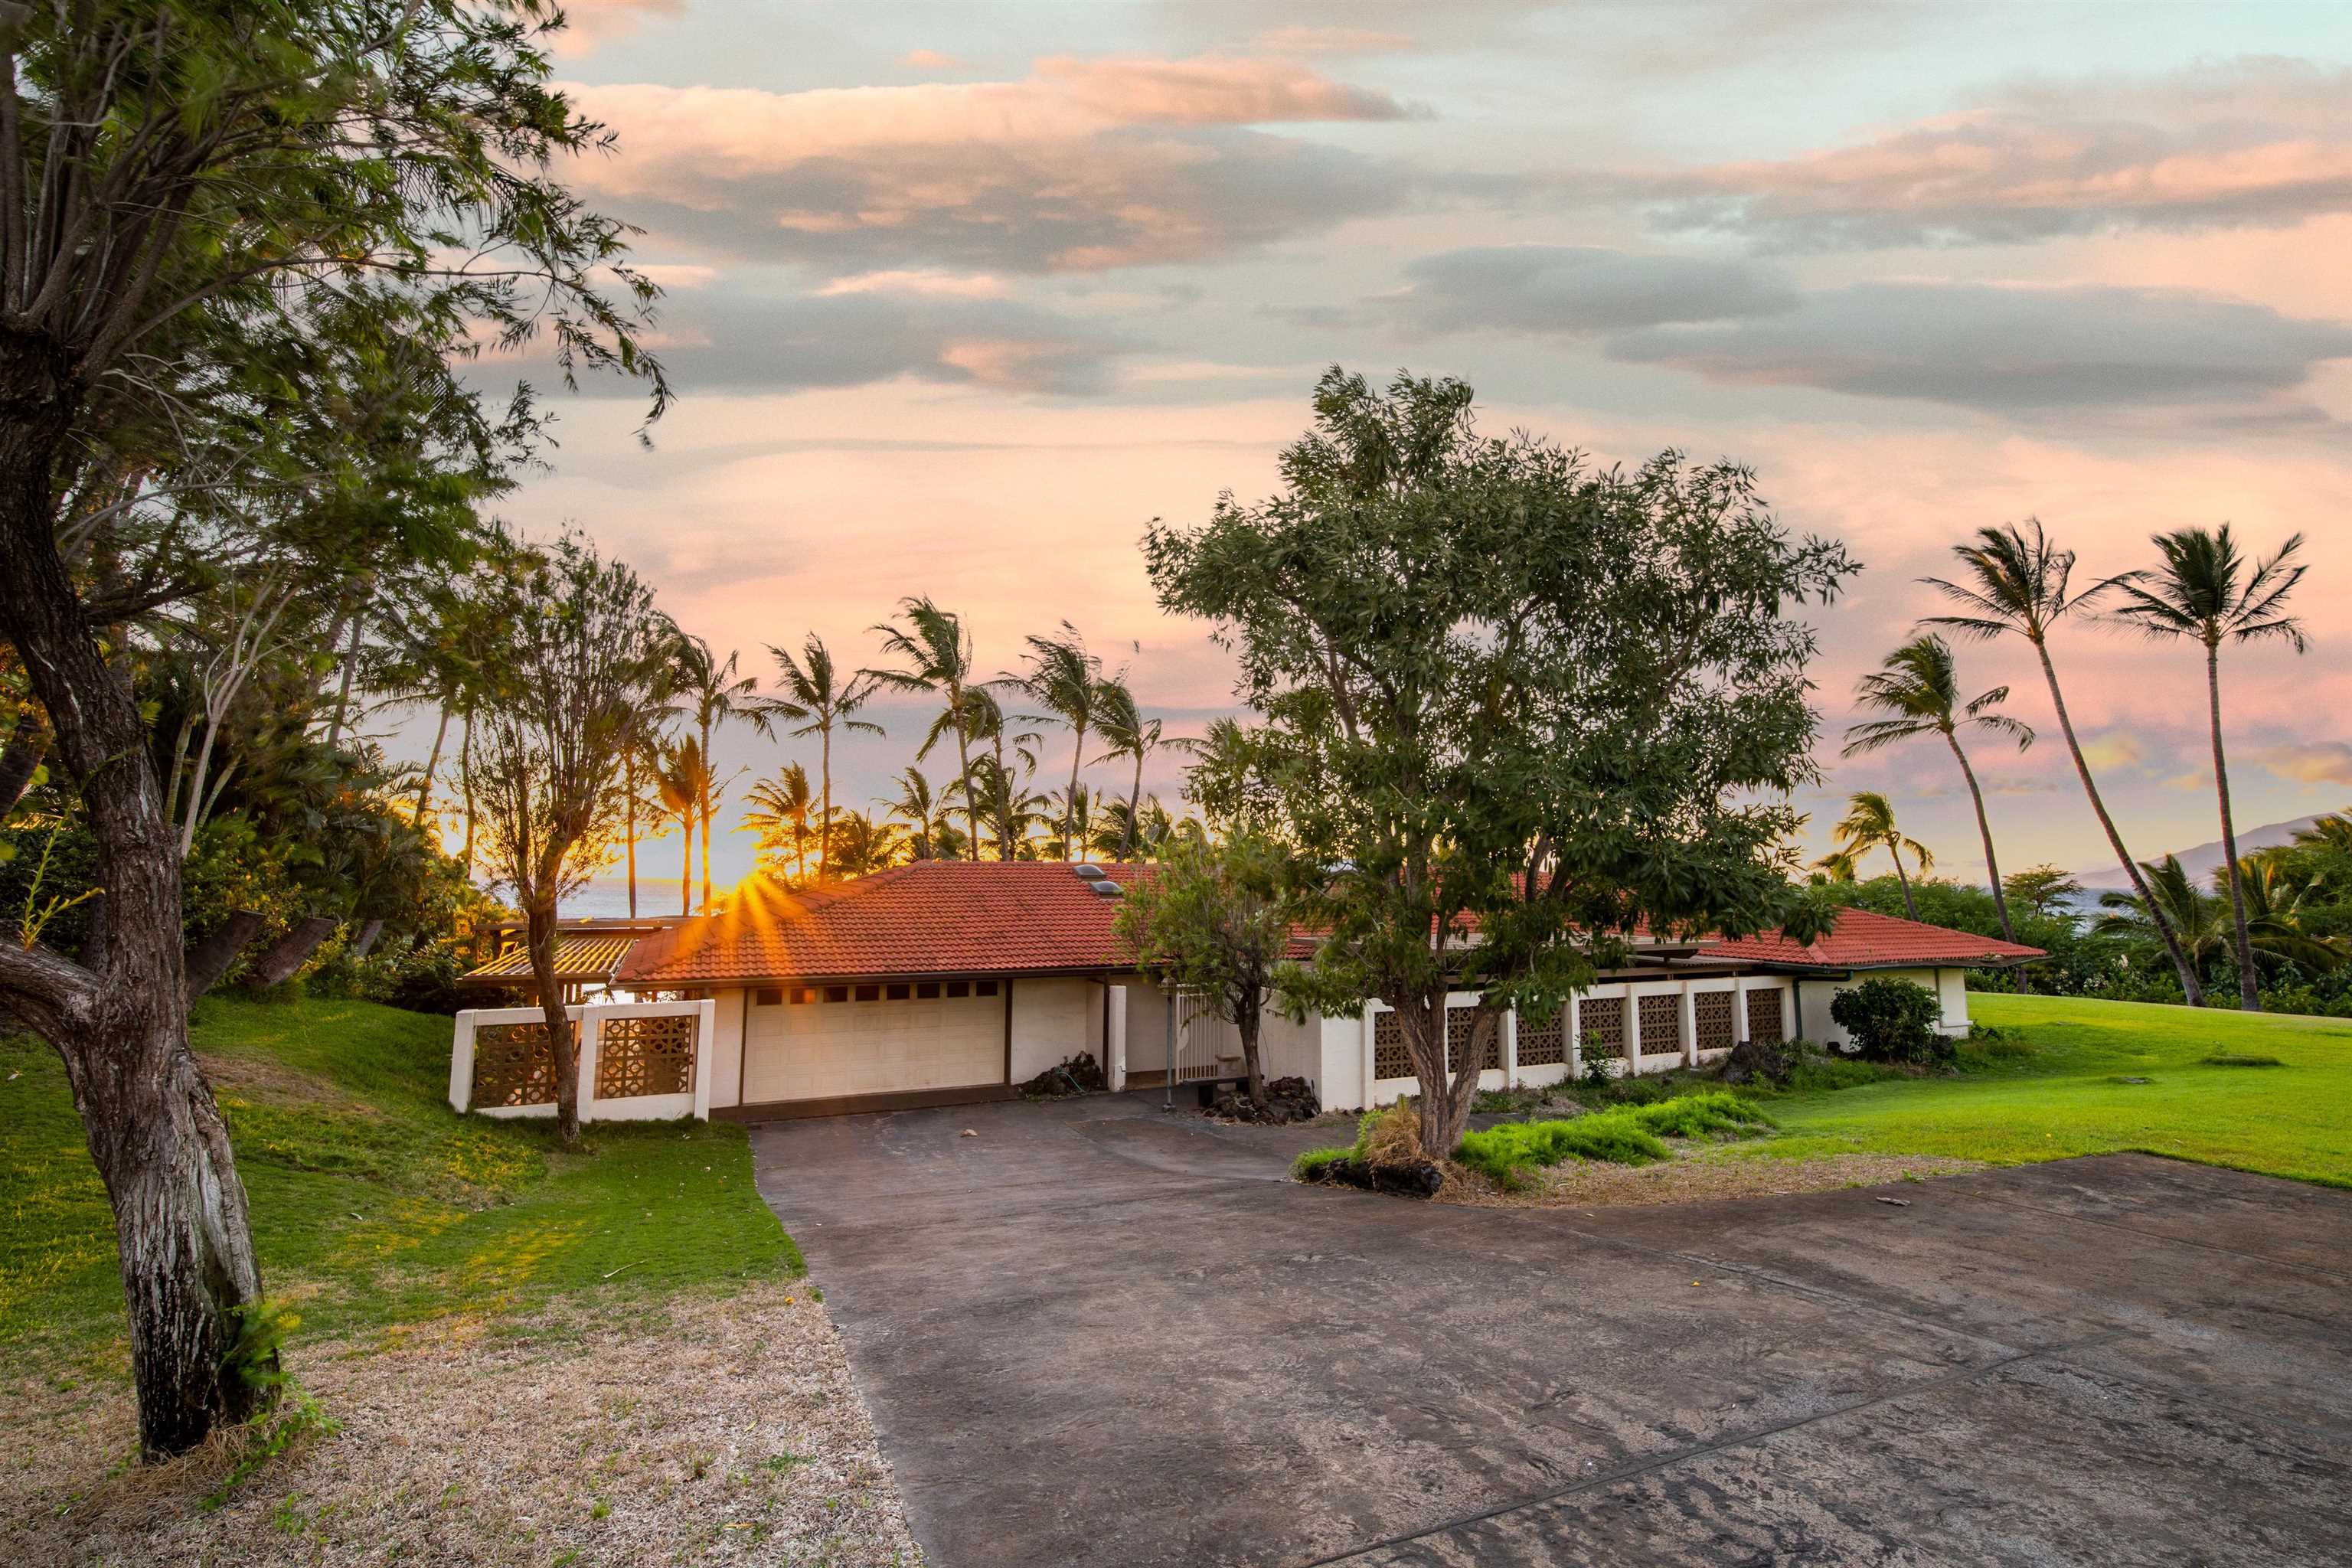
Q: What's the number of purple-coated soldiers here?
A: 0